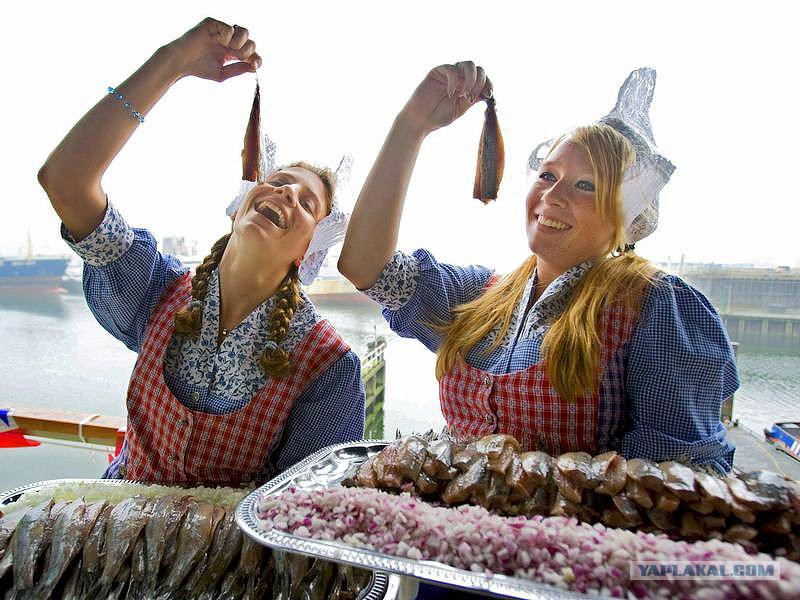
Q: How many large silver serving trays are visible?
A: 2